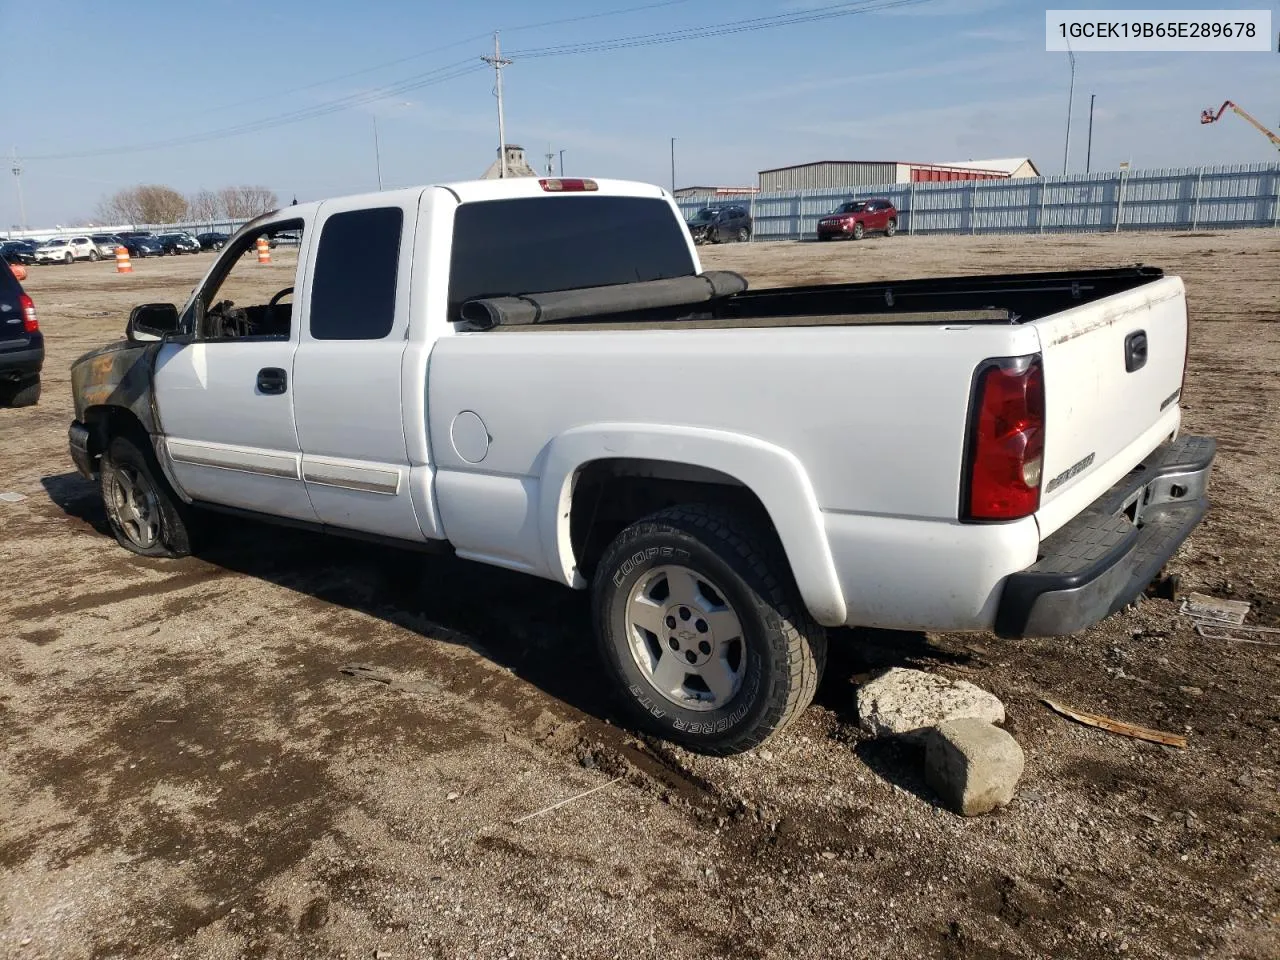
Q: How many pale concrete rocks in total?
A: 2